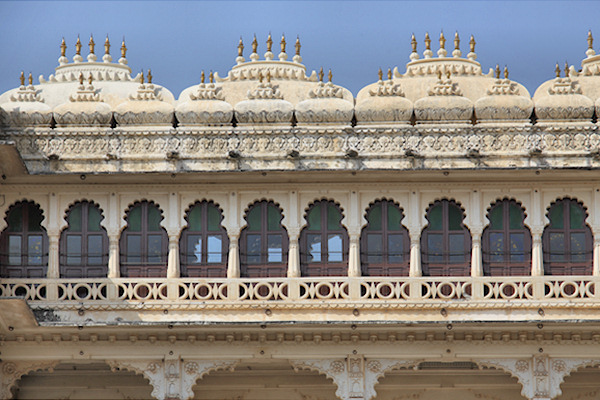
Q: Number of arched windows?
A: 10